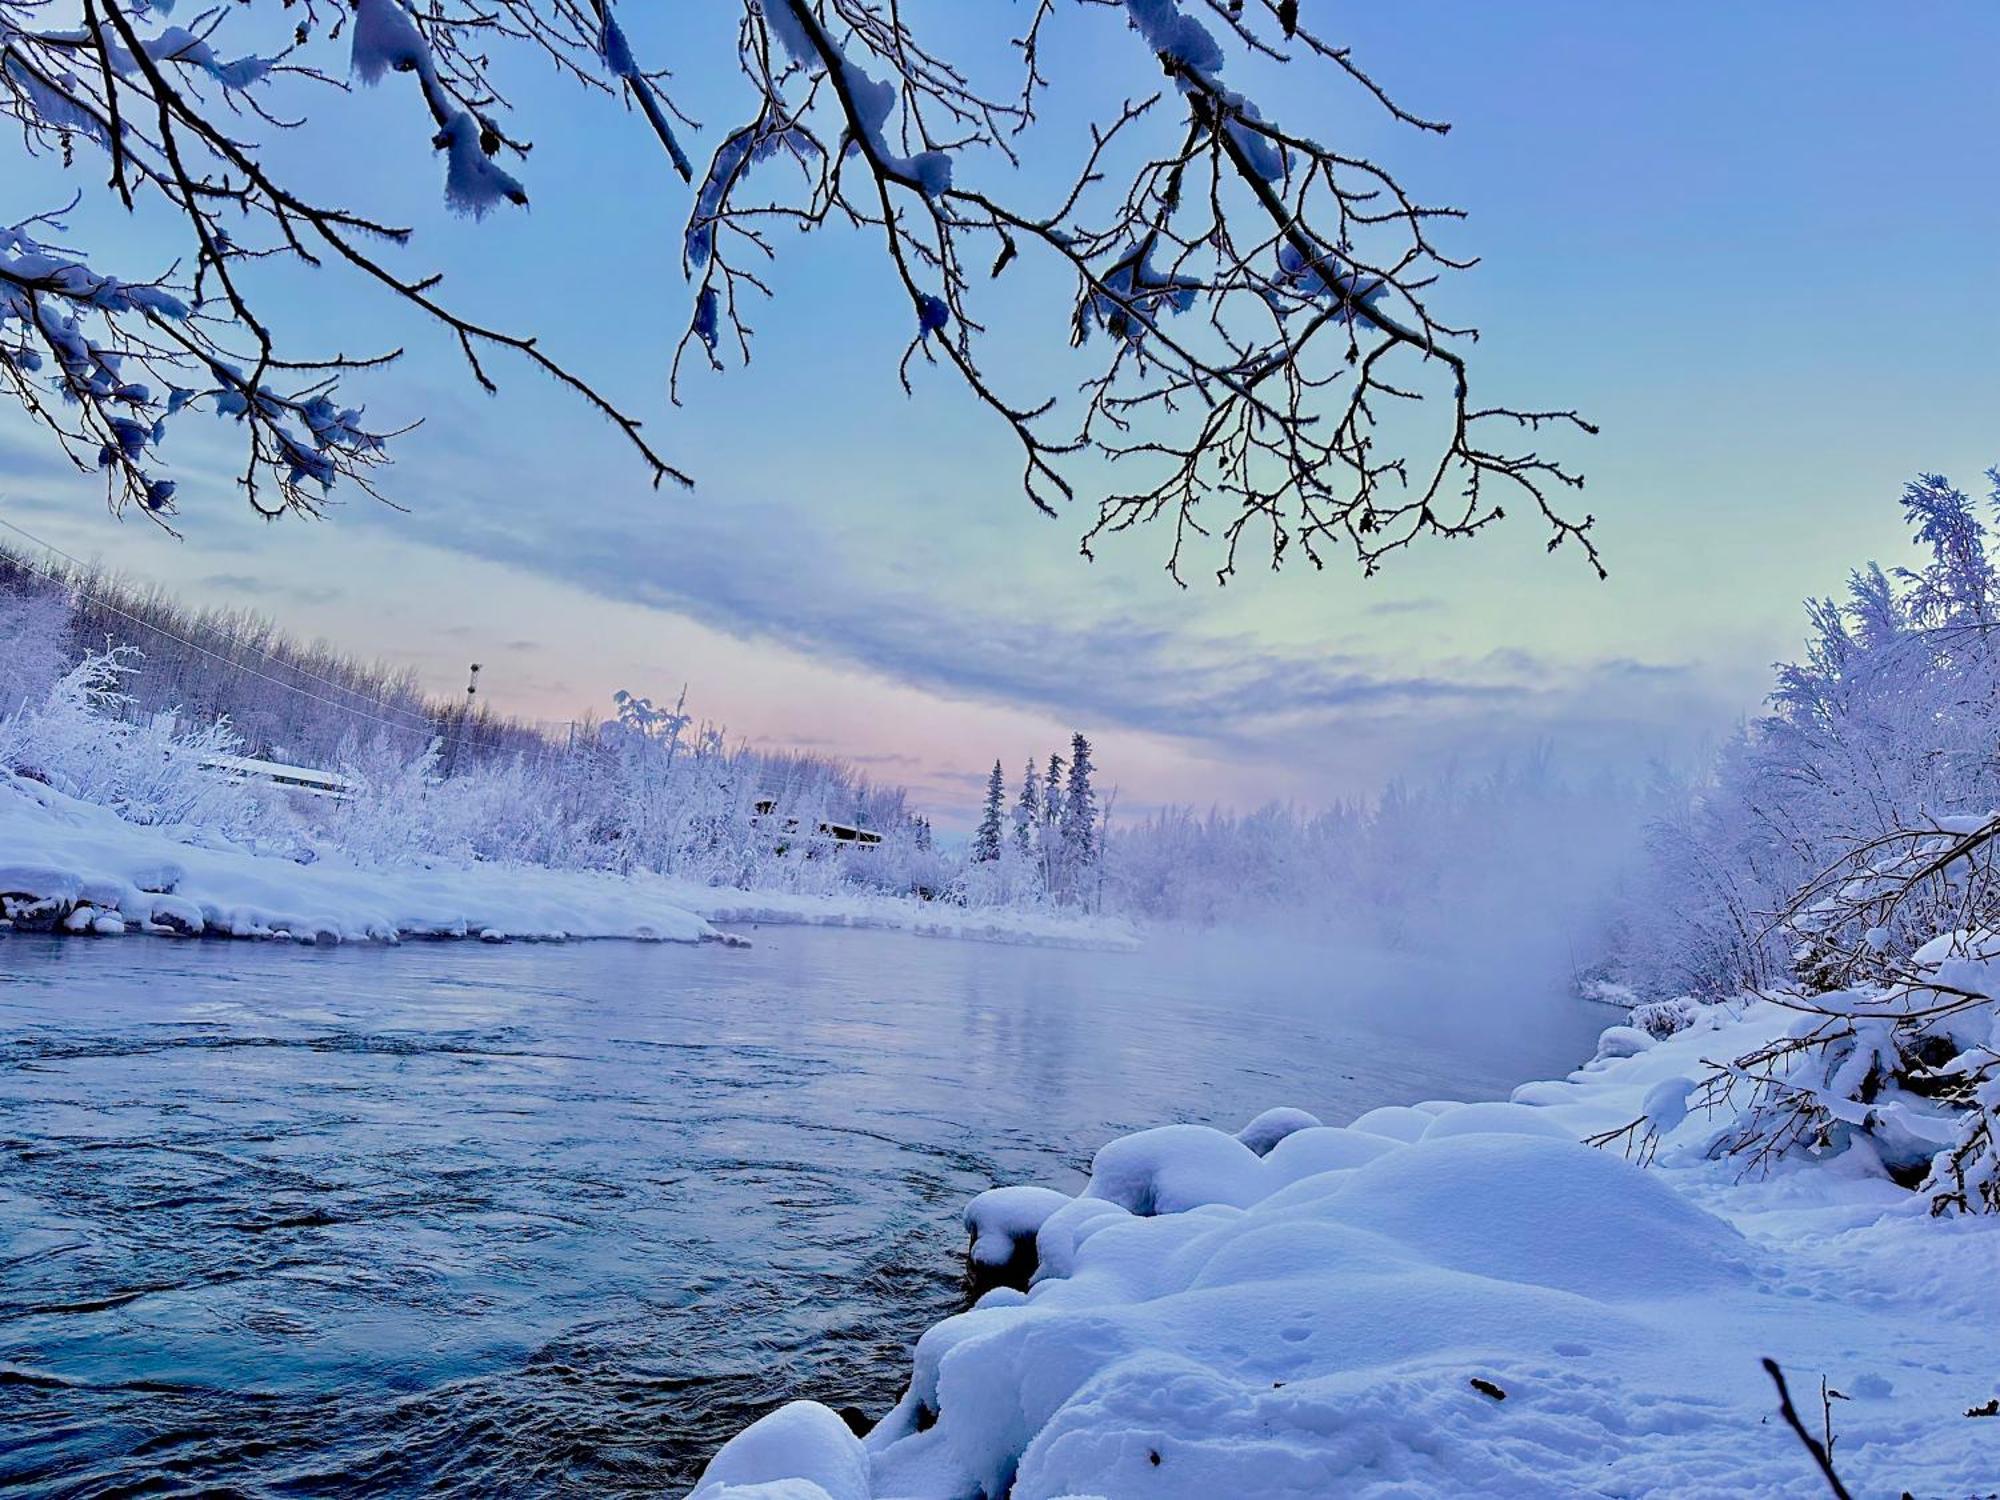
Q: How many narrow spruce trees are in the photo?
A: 4